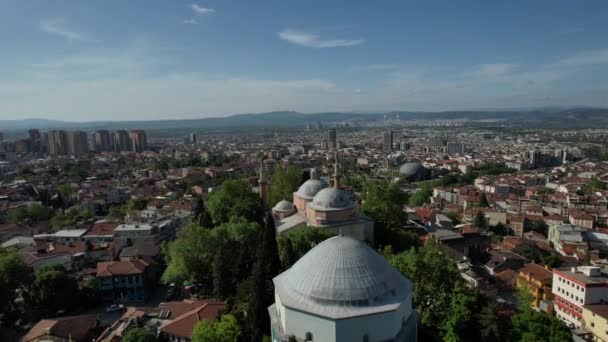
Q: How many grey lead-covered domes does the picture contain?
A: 4